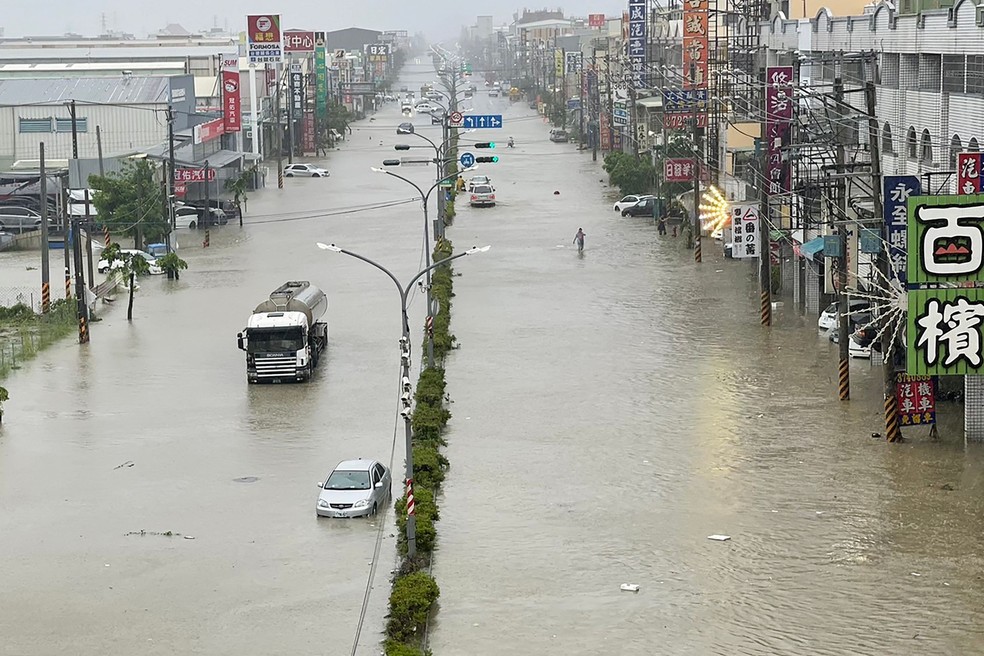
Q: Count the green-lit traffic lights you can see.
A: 2